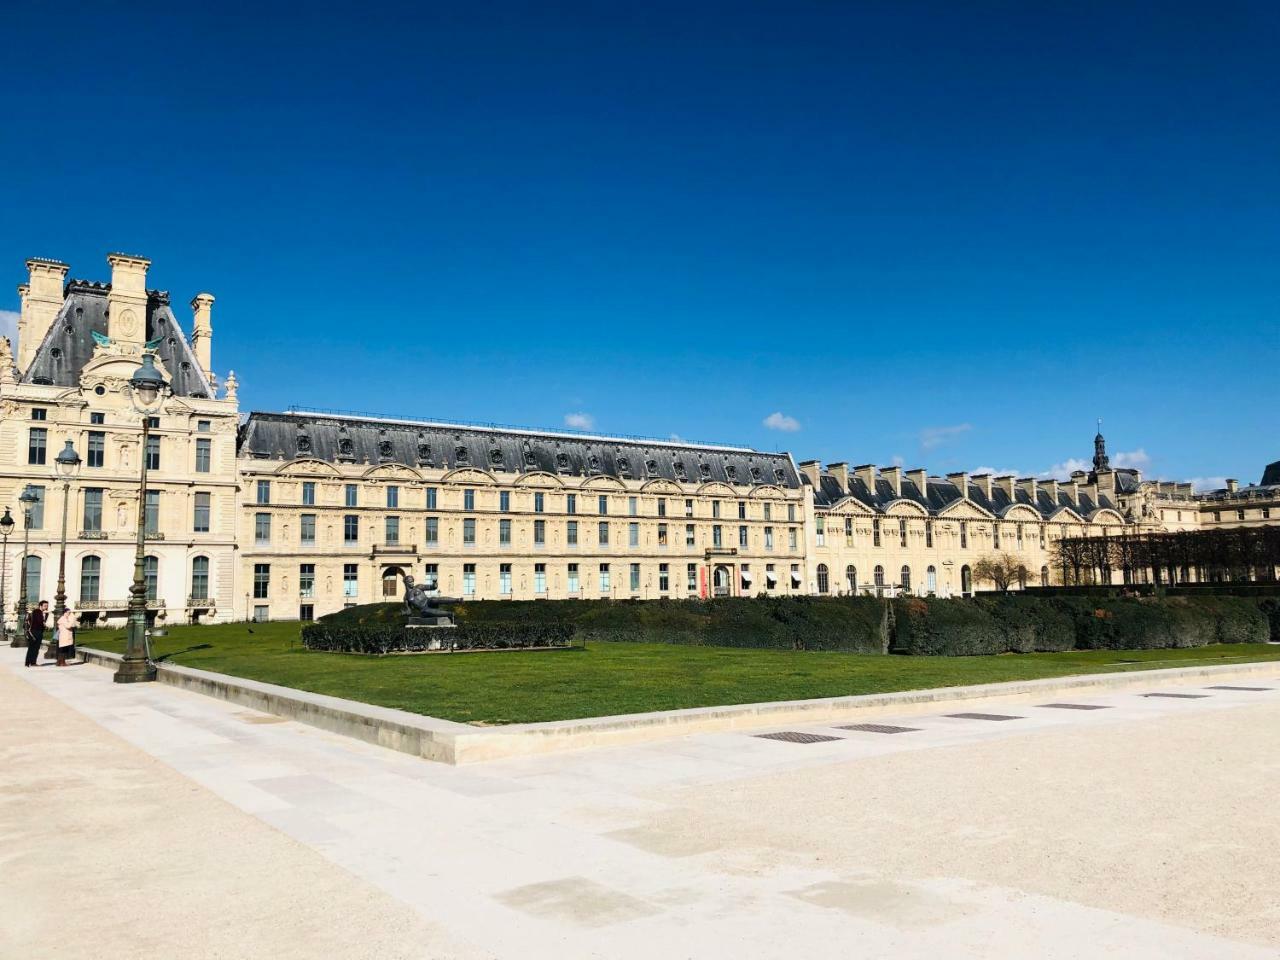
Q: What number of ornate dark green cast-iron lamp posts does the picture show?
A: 4